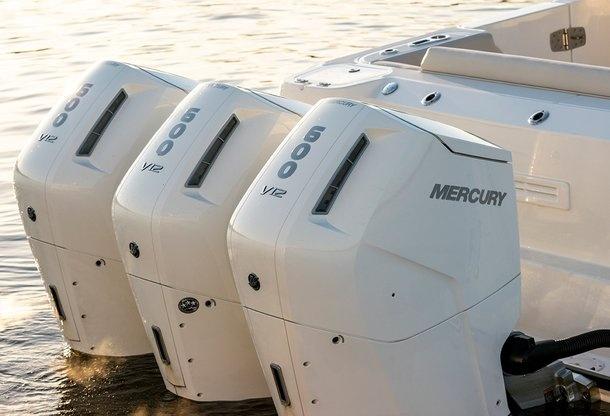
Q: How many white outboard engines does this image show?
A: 3